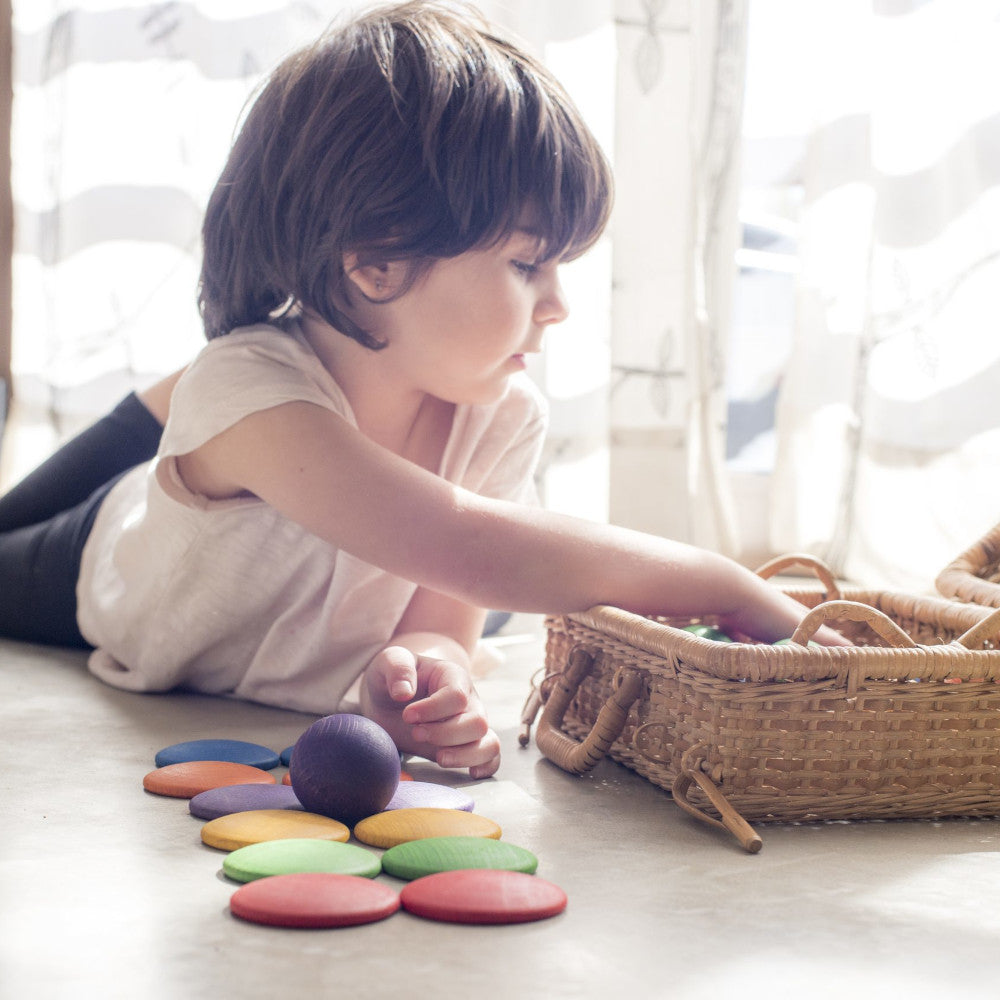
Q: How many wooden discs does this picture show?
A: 12